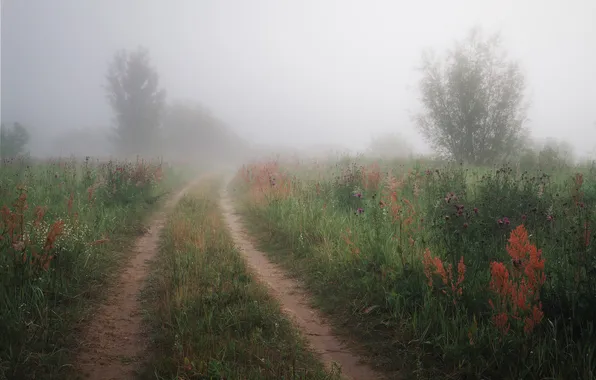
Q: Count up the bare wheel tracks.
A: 2